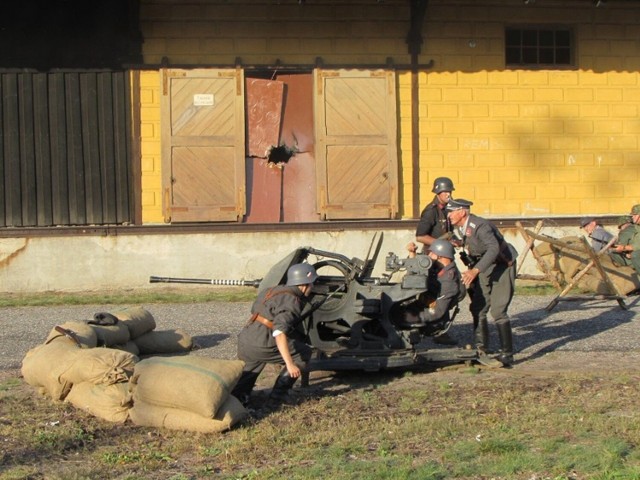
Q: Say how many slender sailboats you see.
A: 0